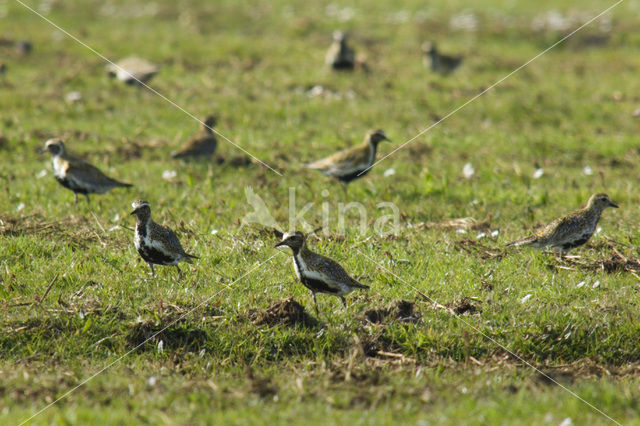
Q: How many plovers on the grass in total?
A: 9